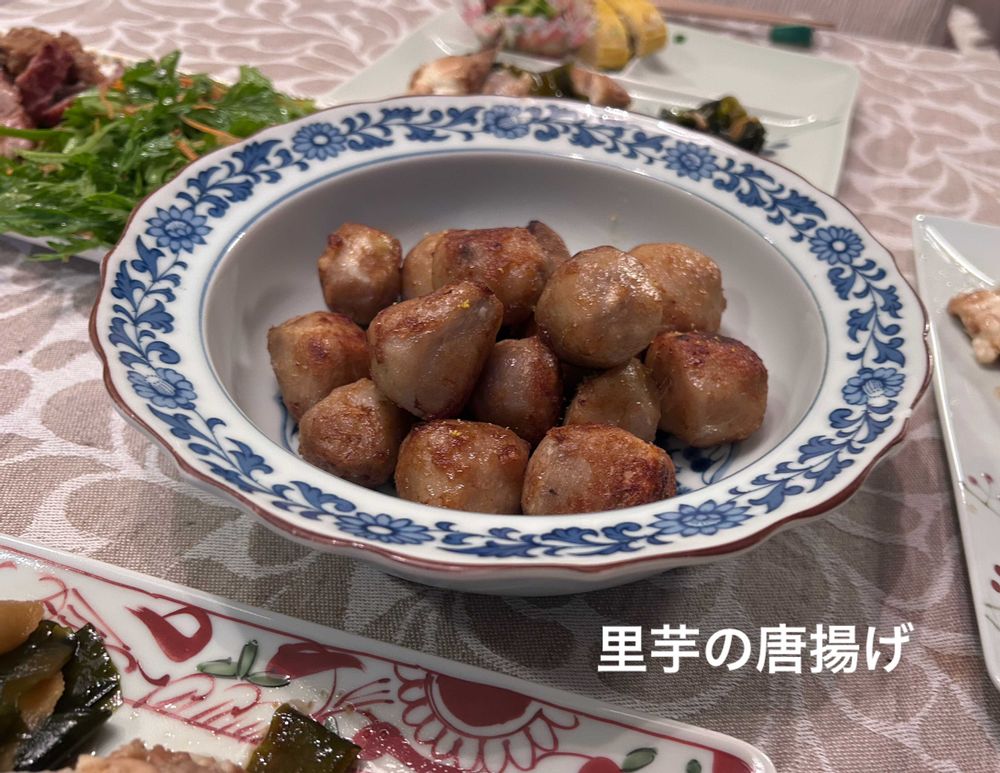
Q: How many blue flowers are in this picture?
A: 9